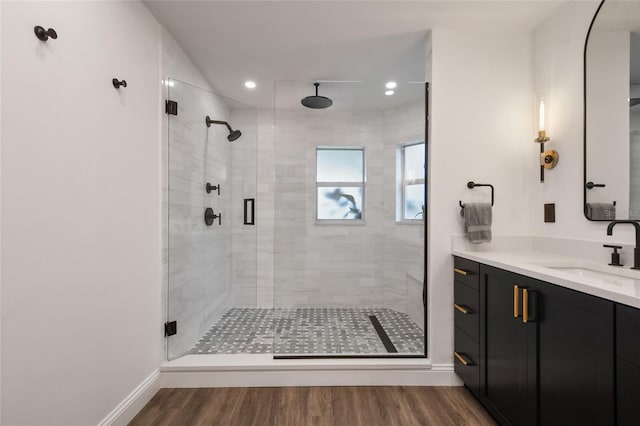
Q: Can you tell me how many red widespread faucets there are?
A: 0